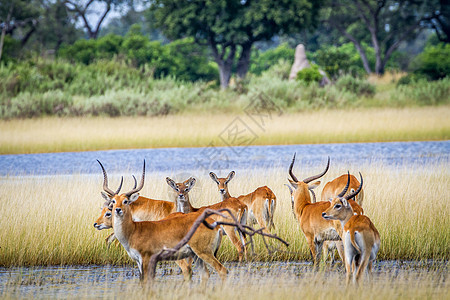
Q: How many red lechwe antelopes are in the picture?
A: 7